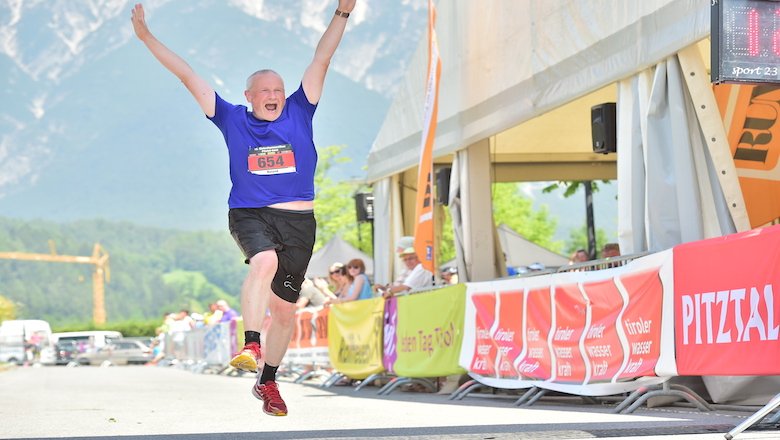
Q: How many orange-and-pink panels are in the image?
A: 6